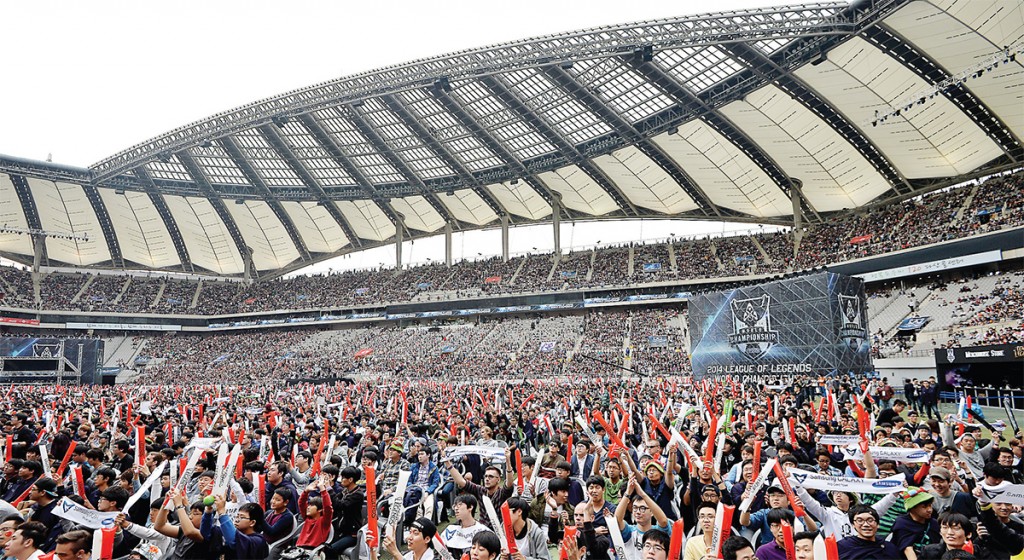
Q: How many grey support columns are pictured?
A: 7